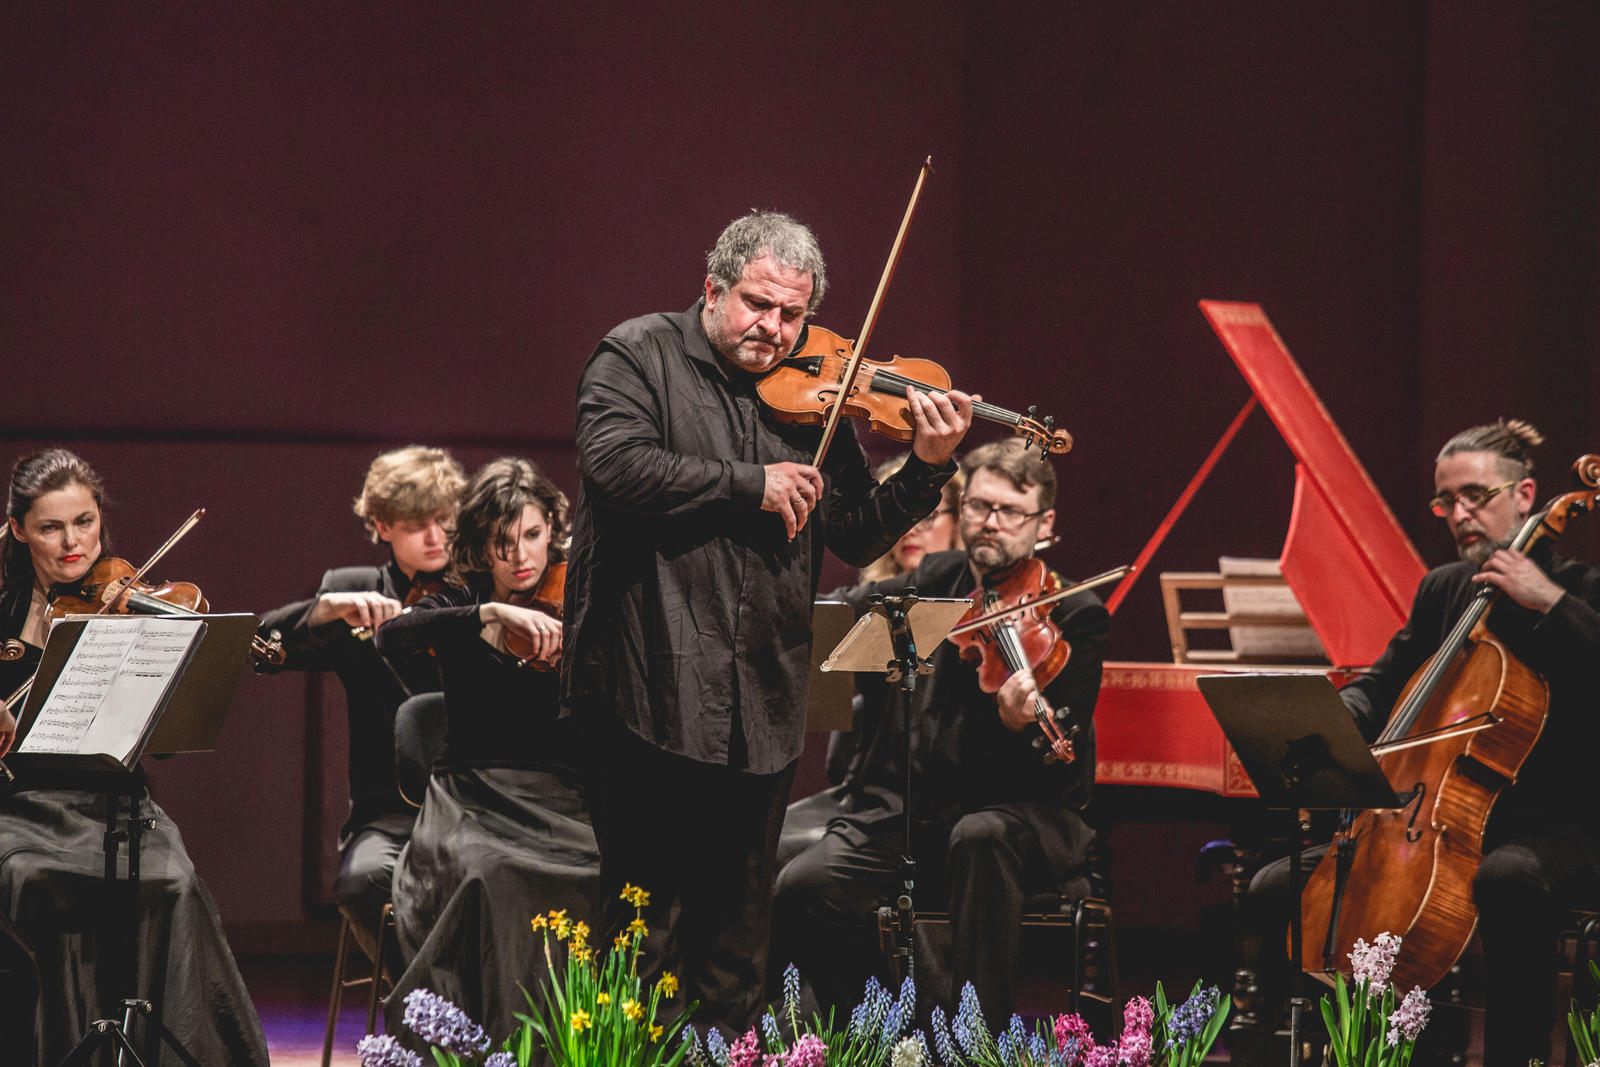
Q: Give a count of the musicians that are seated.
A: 6